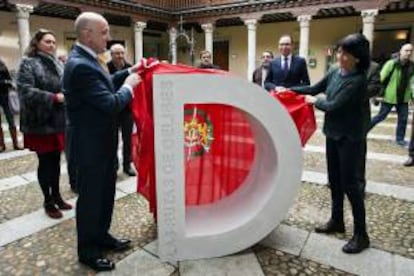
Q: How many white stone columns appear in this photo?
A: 7